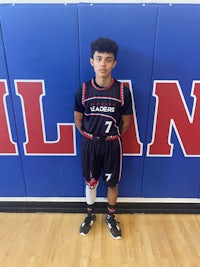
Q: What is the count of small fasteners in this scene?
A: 5